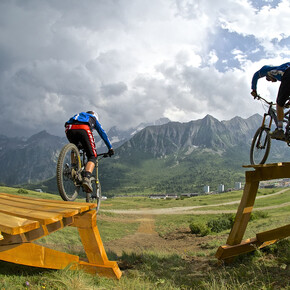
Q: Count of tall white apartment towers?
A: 3